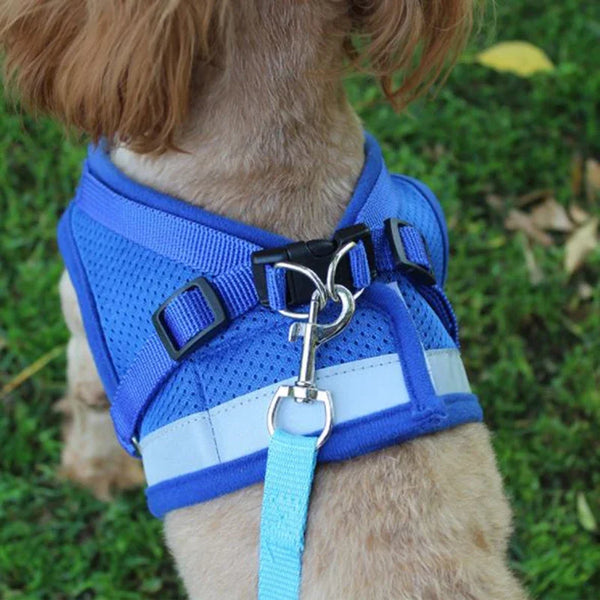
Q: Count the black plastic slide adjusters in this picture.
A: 2